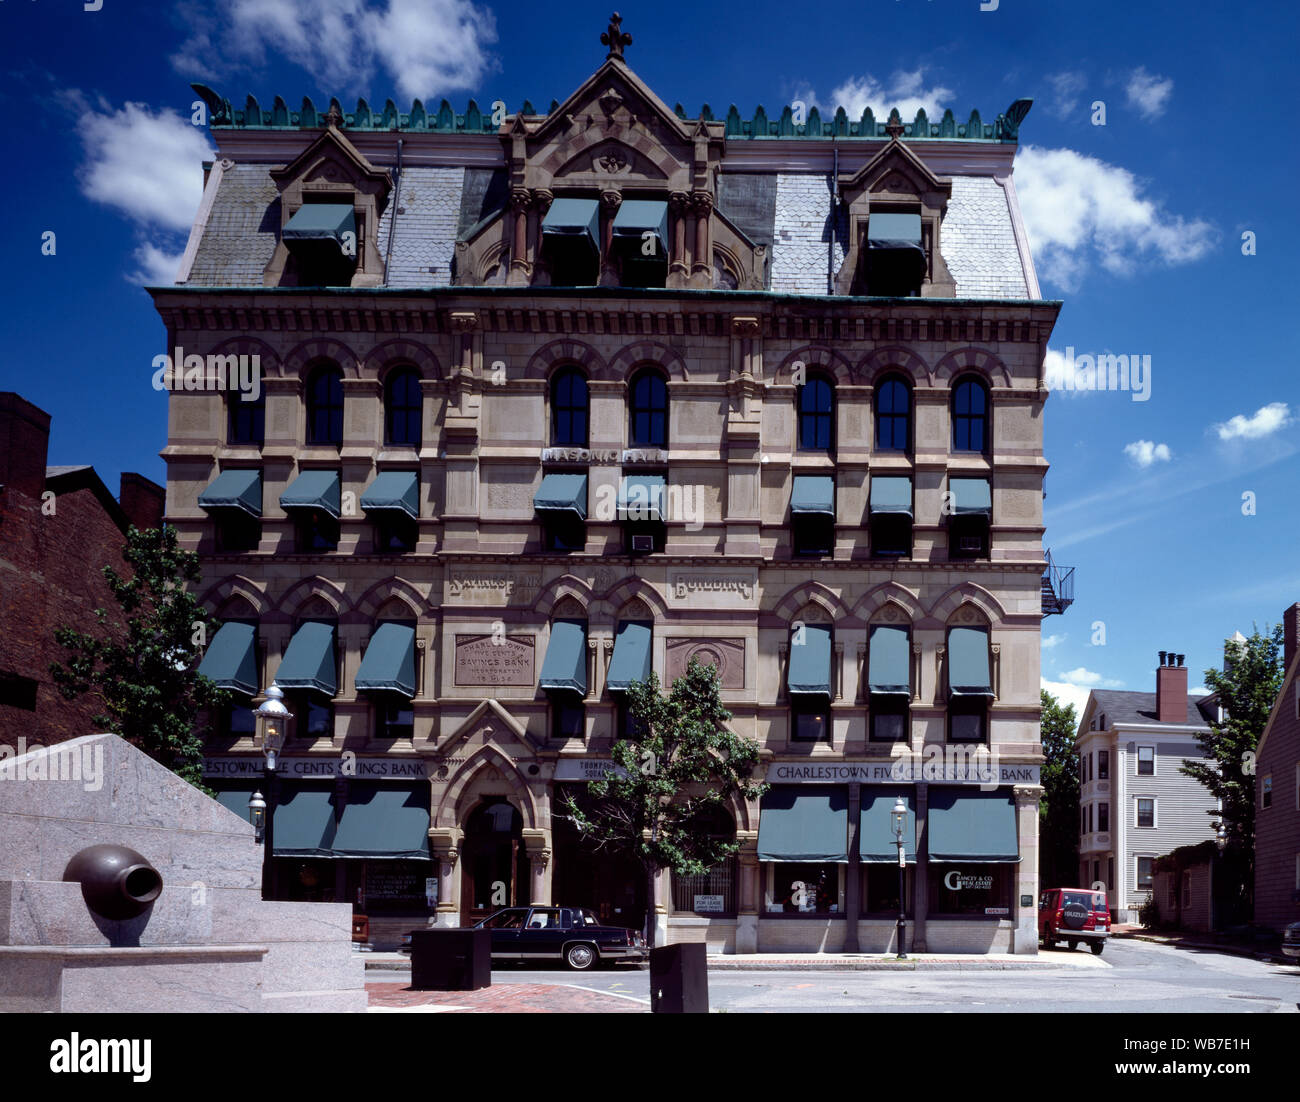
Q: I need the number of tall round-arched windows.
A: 8